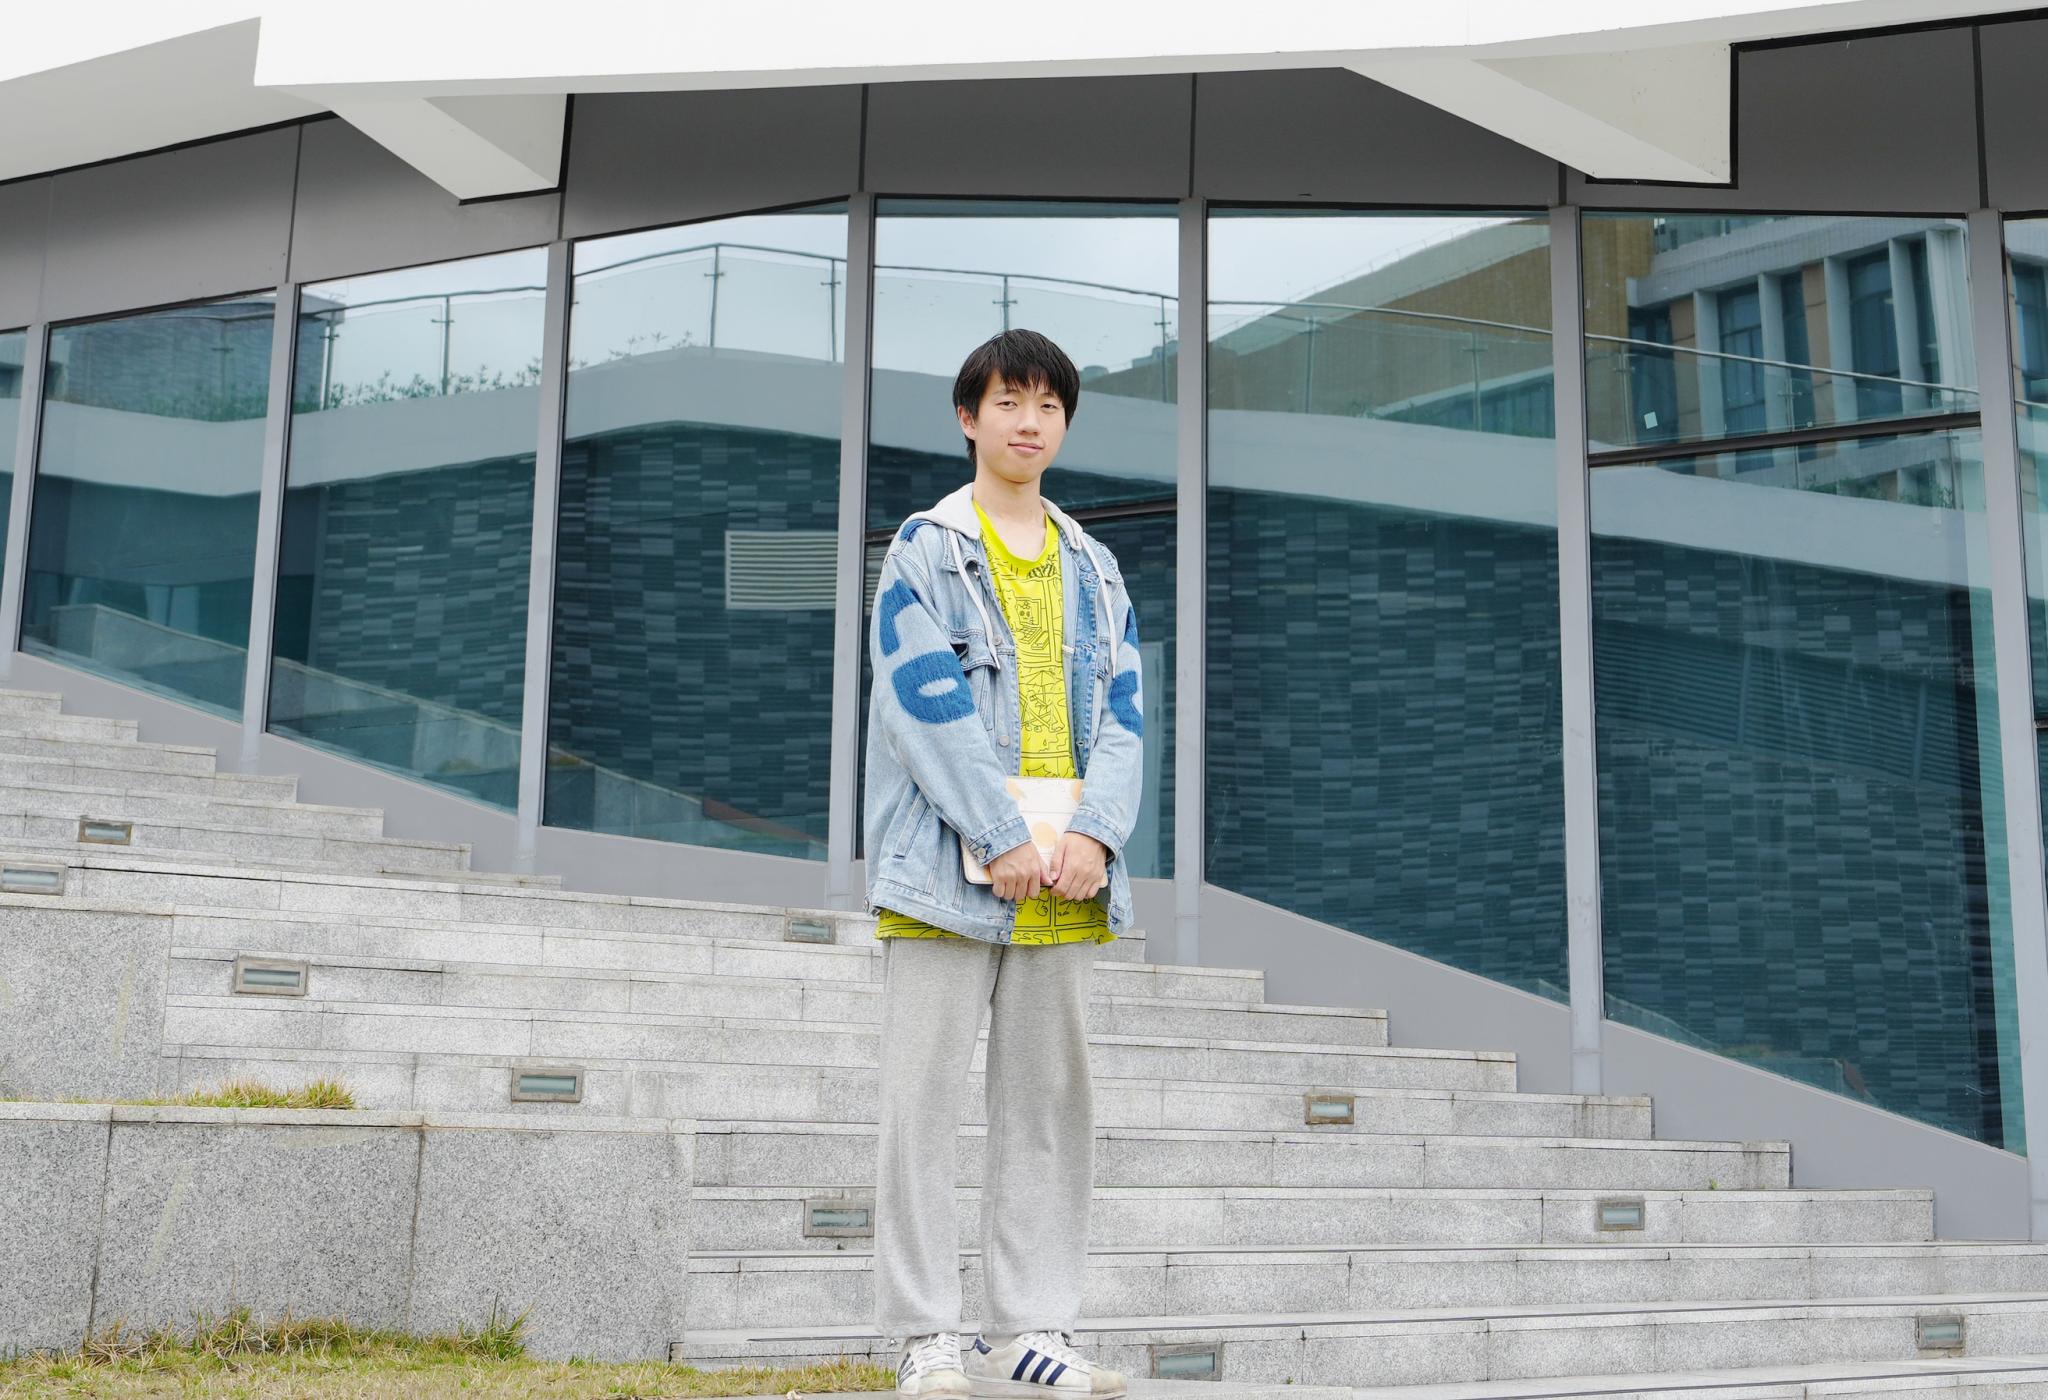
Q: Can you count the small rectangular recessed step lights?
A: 10